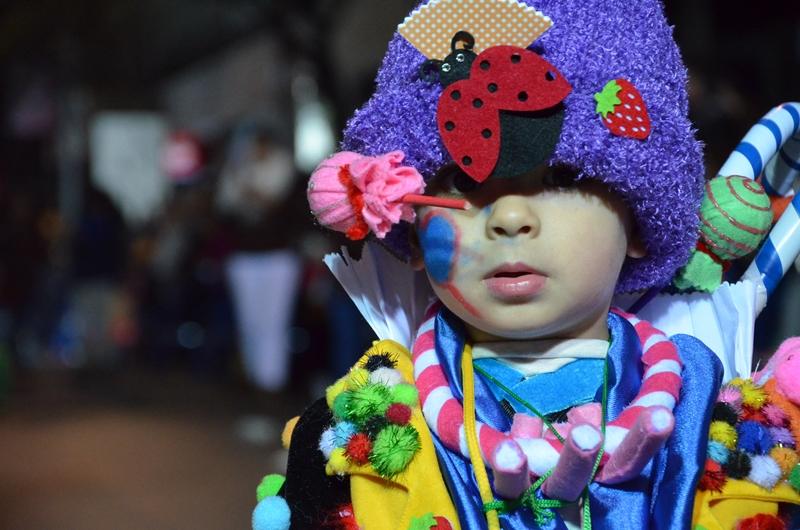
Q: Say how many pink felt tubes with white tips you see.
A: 3